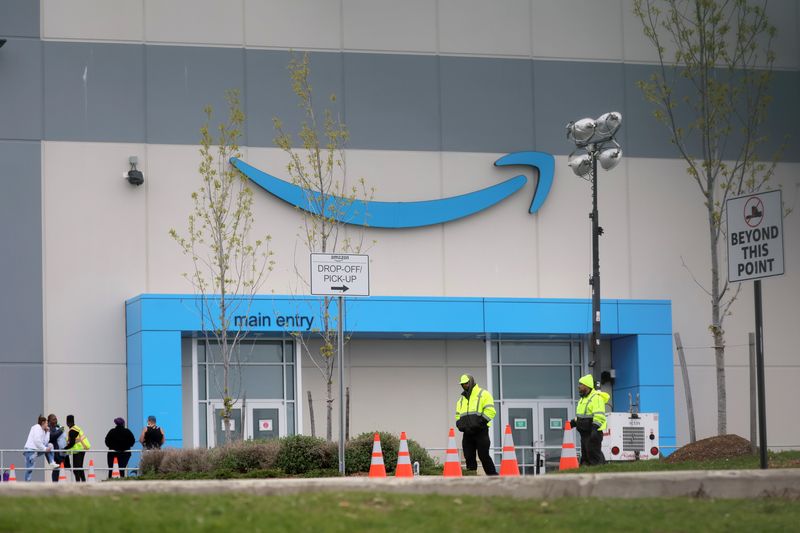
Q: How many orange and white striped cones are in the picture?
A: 9